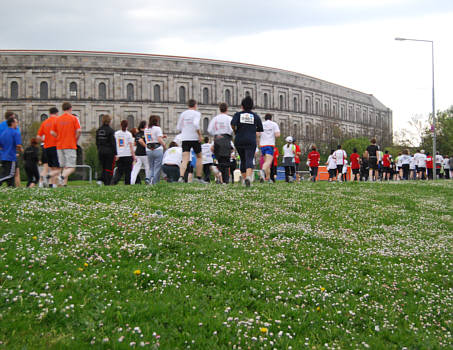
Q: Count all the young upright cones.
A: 0